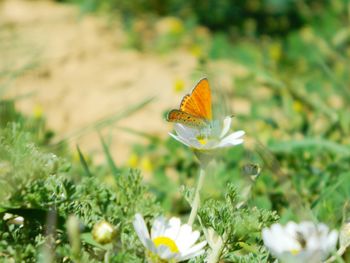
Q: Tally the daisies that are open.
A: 3